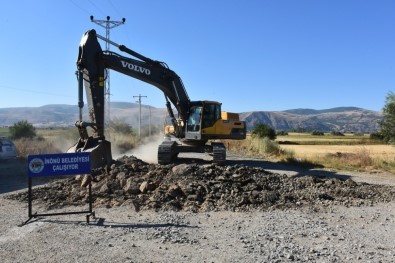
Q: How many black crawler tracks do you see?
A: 2